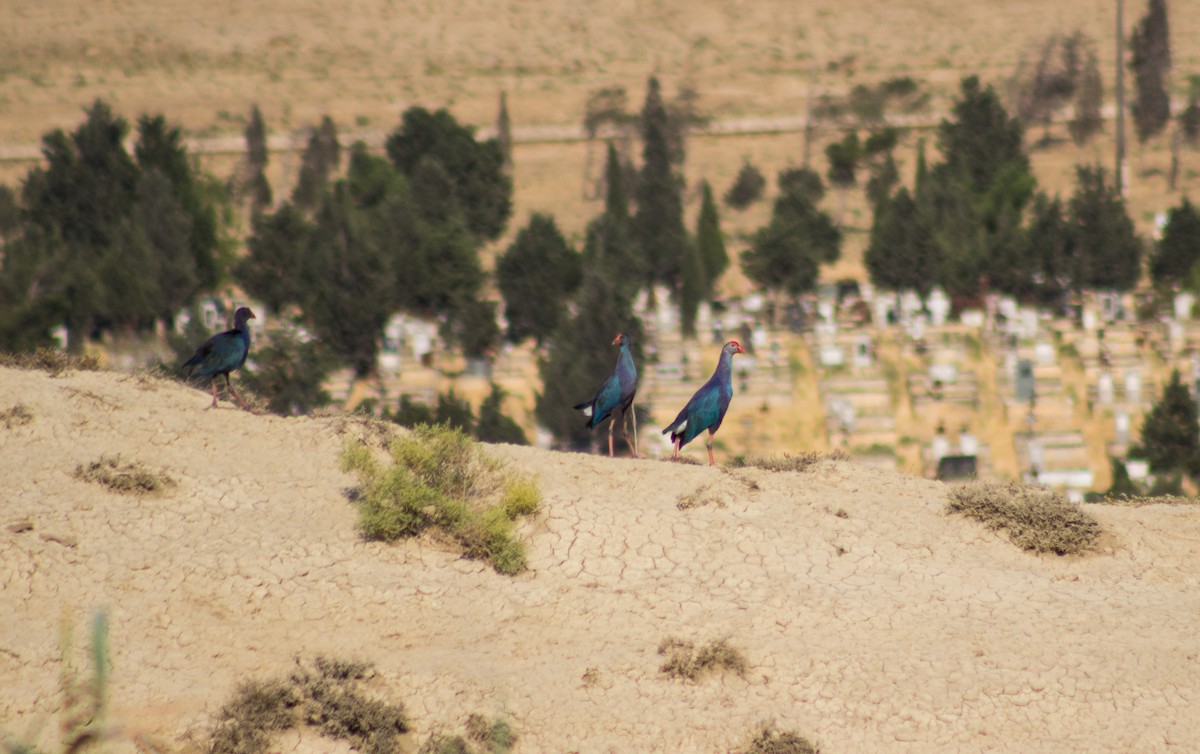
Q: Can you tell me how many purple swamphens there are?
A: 3